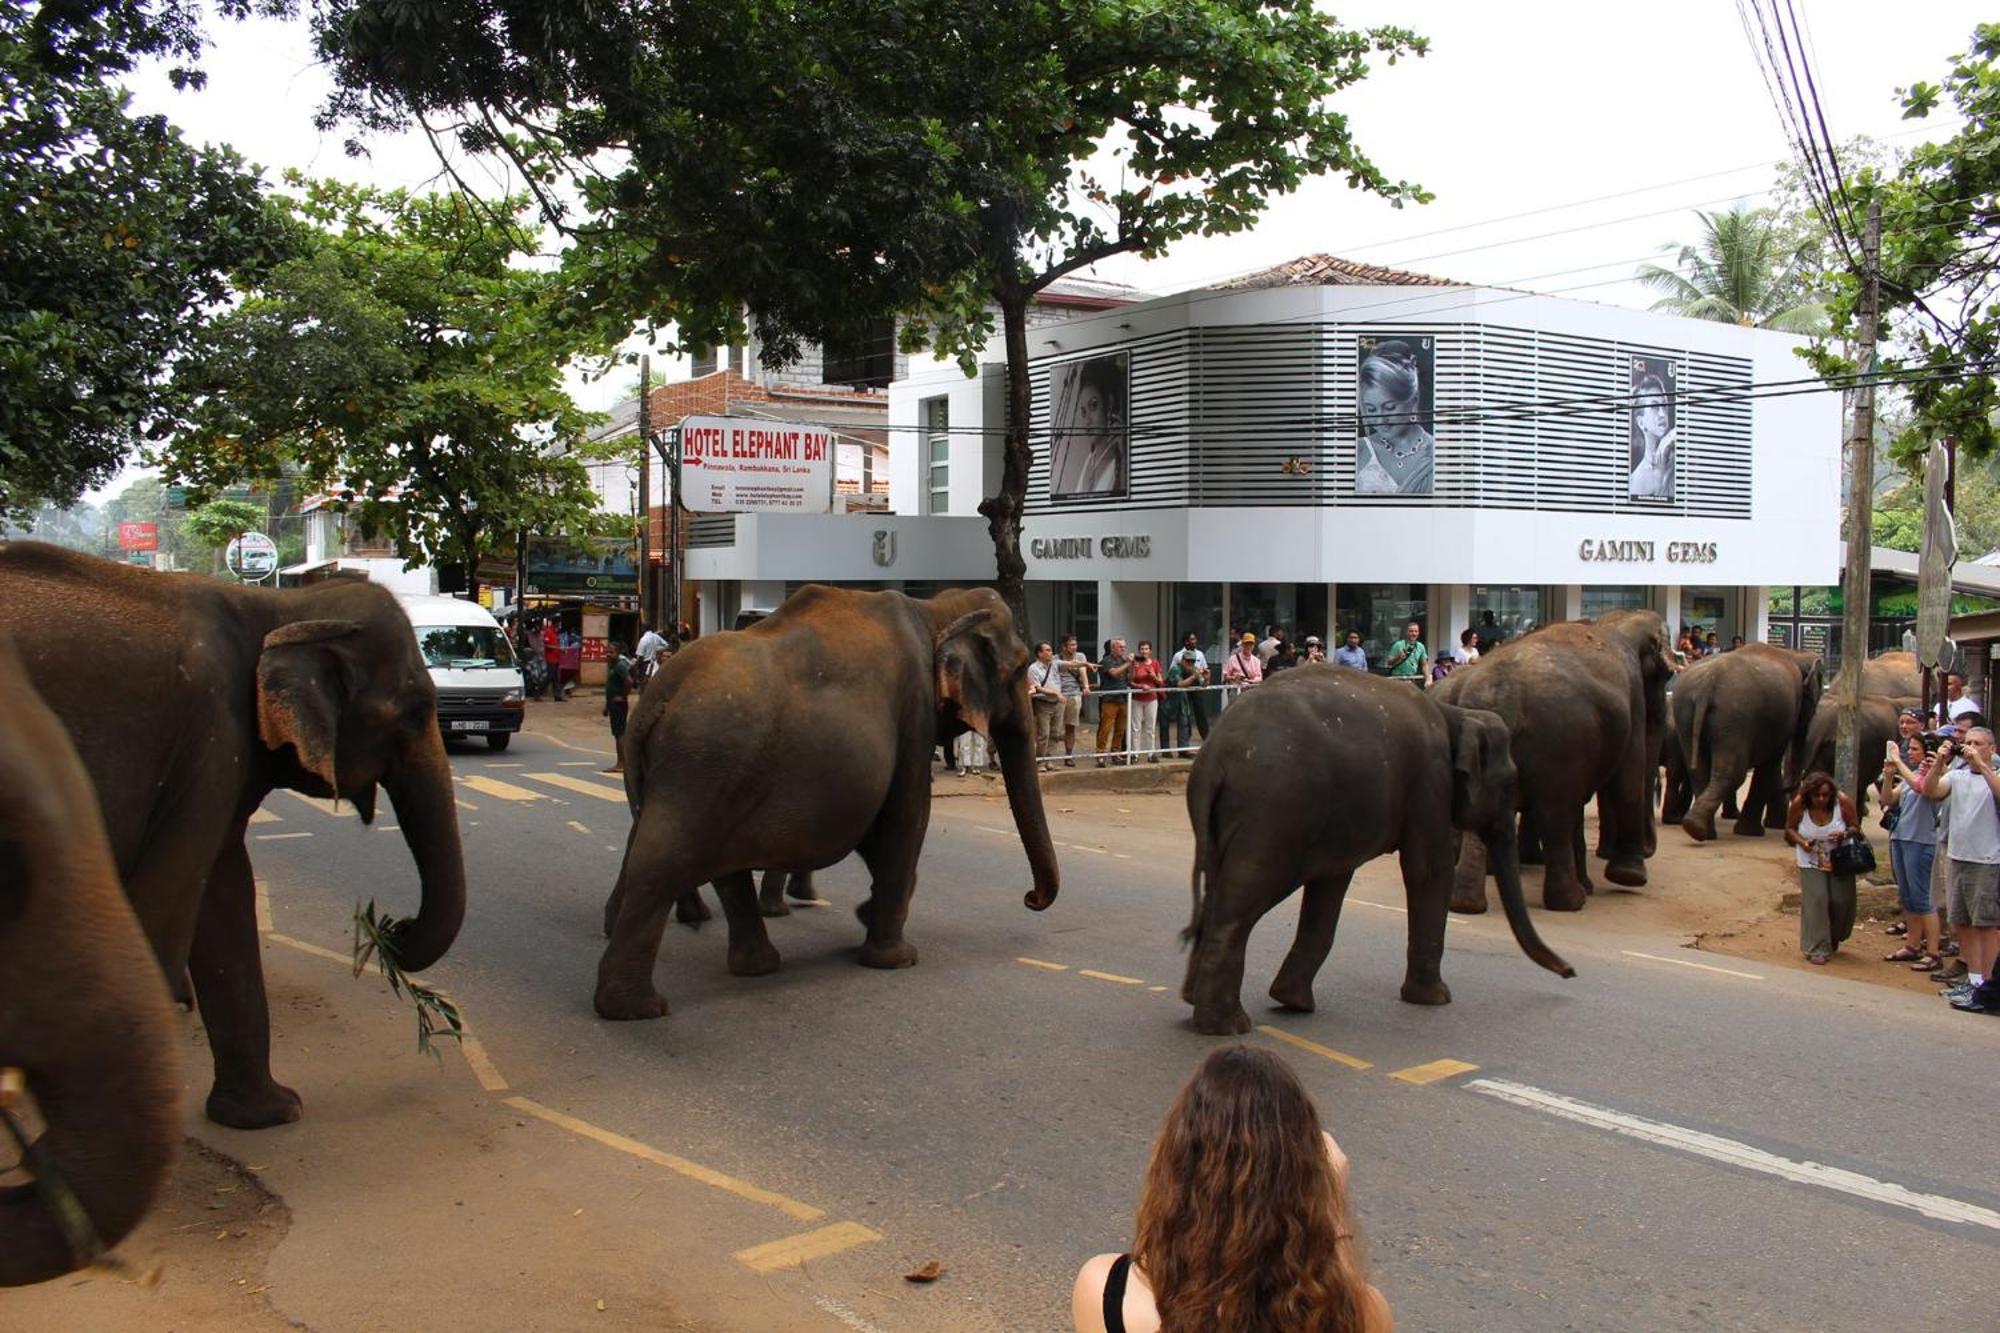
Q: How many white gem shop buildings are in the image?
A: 1